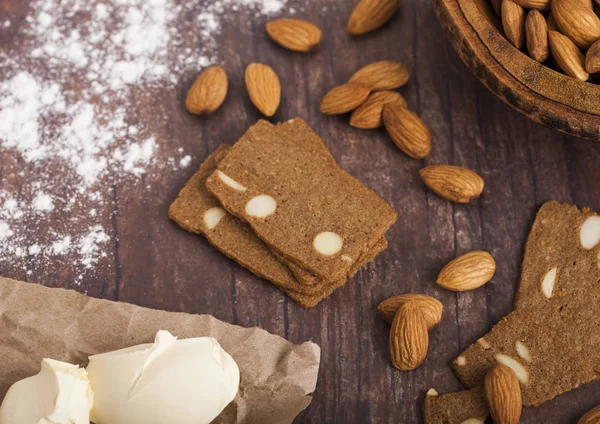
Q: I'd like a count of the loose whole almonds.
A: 14